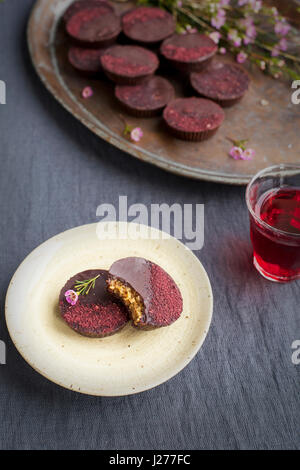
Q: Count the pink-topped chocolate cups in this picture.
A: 11